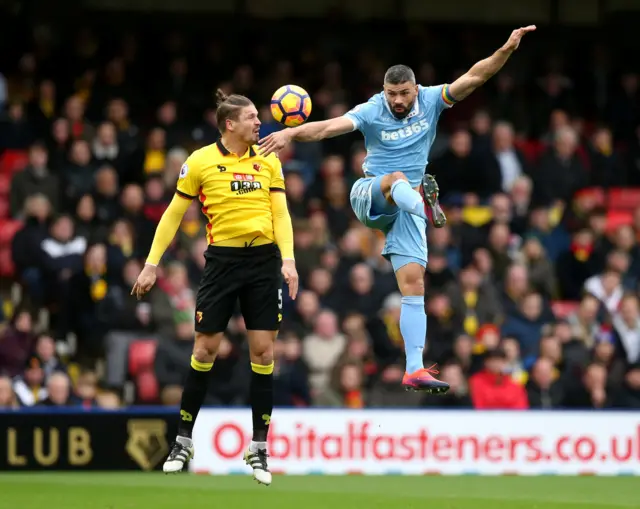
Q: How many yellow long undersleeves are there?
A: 2